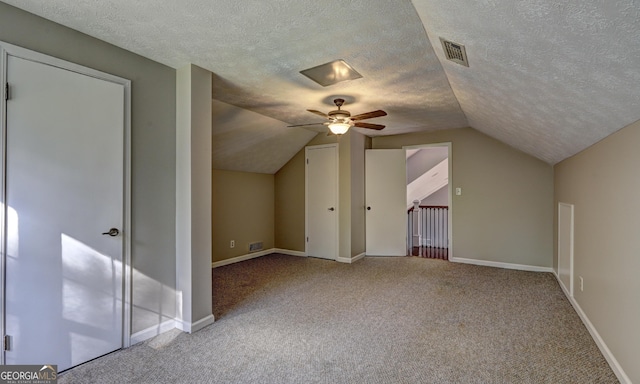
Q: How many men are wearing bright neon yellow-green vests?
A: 0